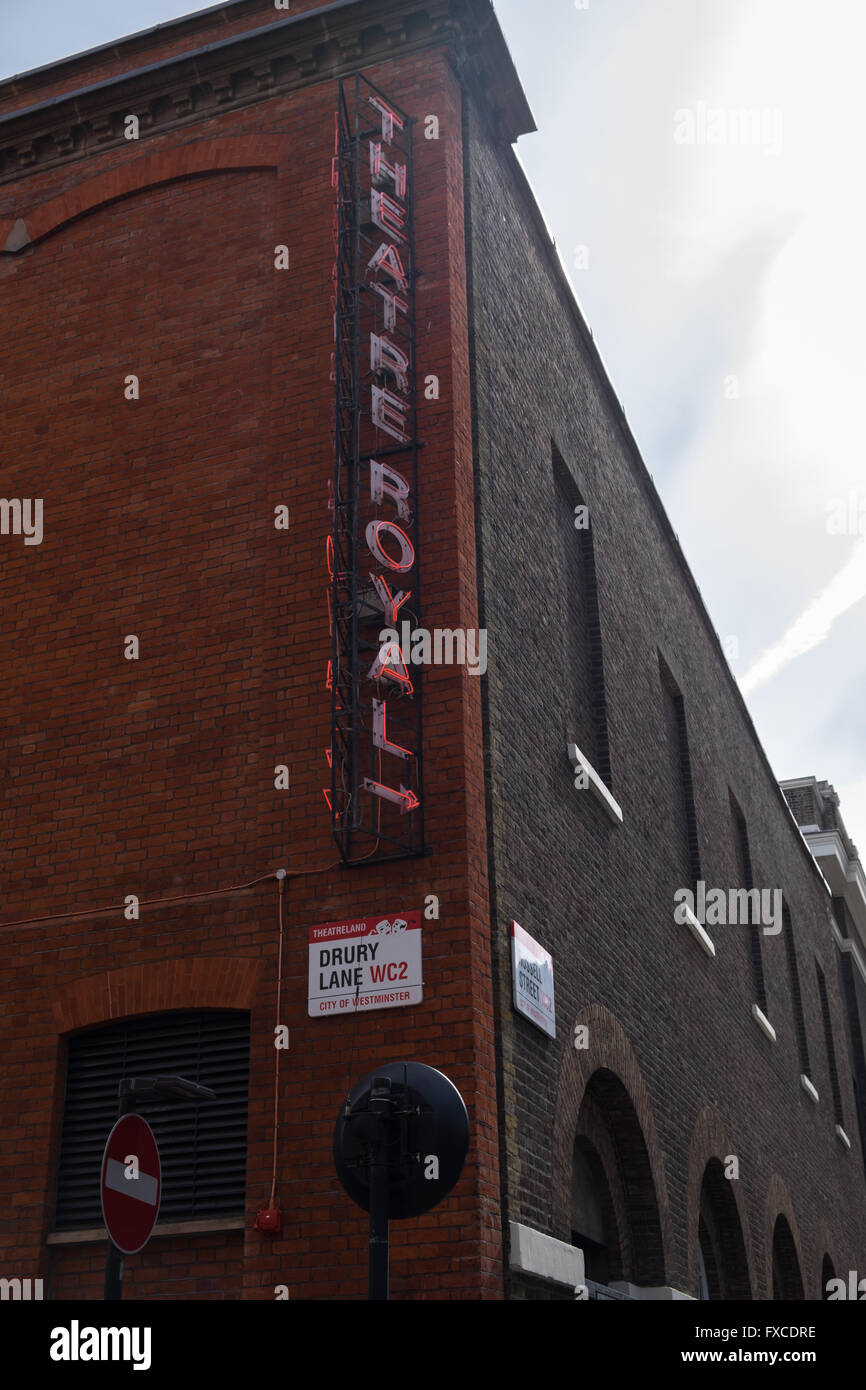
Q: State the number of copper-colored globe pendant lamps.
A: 0